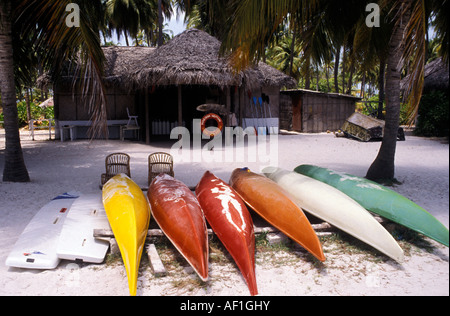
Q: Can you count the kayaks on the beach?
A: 6